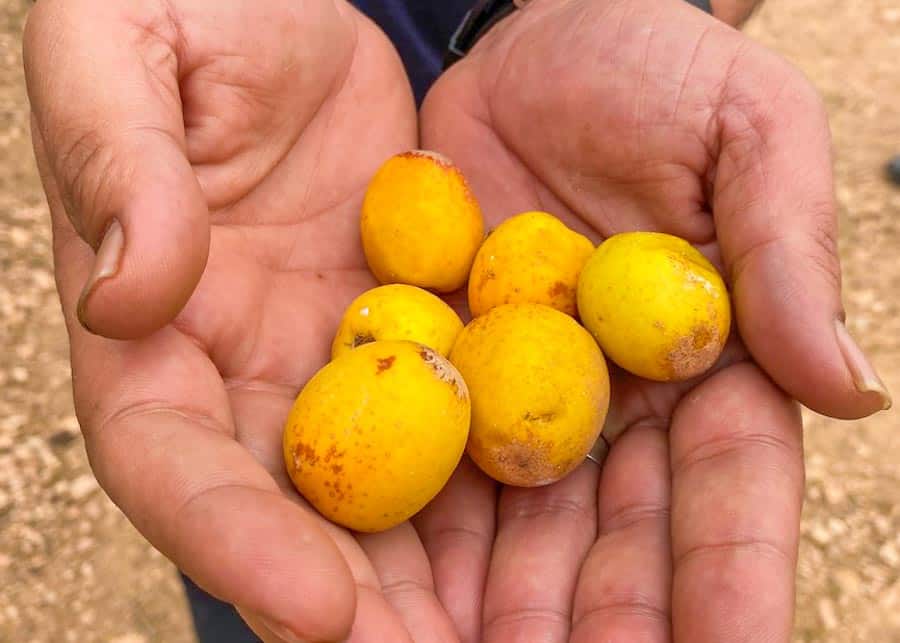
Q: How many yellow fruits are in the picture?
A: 6